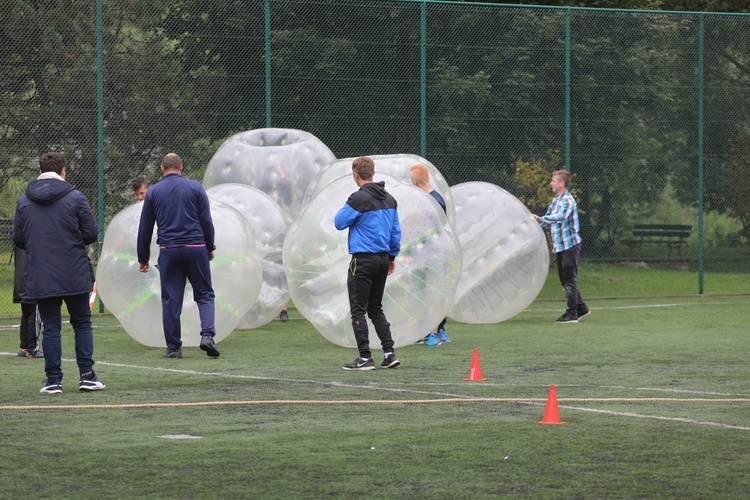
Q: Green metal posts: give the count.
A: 5